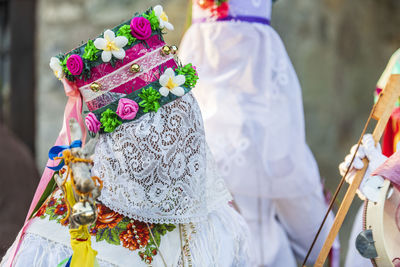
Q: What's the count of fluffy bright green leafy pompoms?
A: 7